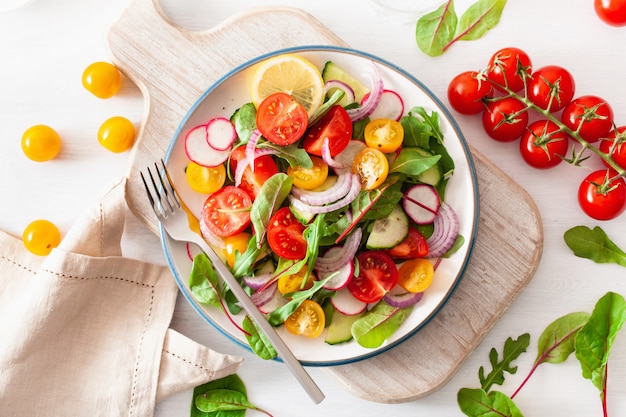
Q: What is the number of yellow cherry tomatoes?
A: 12